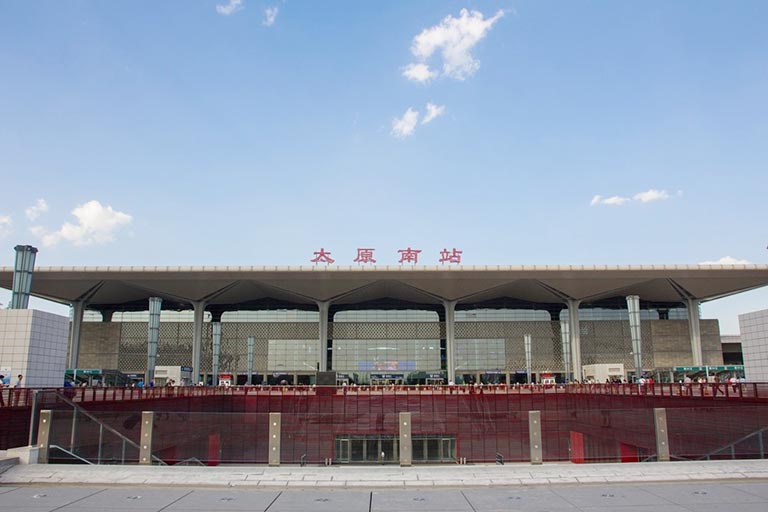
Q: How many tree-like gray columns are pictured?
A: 6